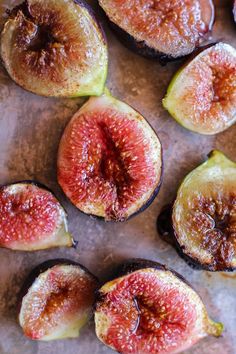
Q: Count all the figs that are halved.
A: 8